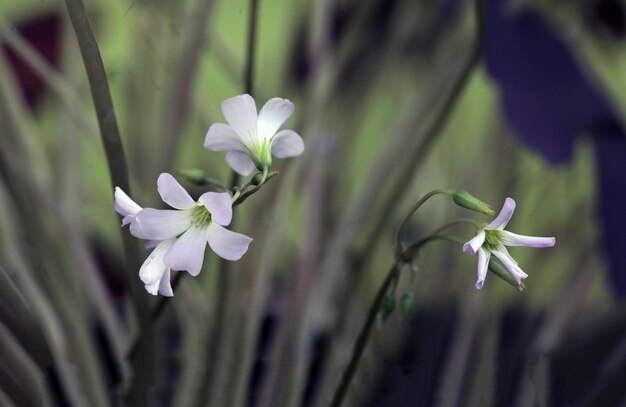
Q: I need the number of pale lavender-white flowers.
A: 4